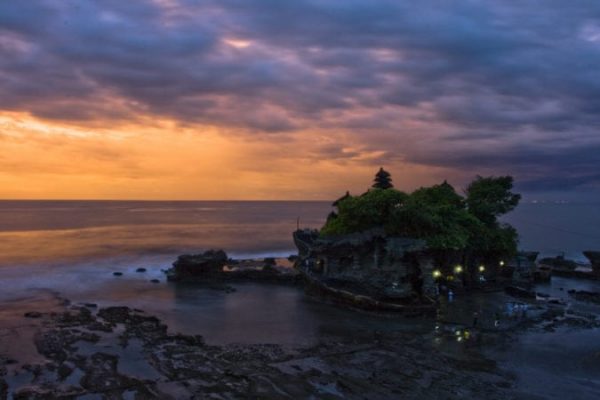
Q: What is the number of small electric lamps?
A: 4